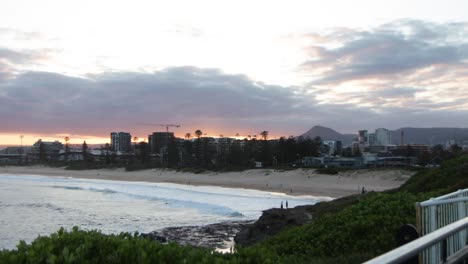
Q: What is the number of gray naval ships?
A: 0